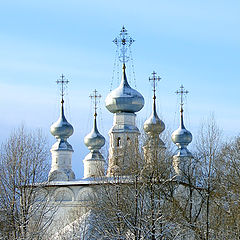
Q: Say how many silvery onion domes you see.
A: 5